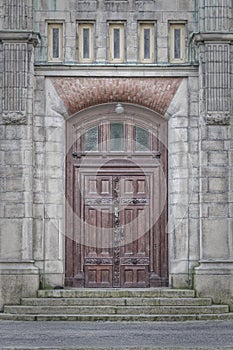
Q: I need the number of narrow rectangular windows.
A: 5